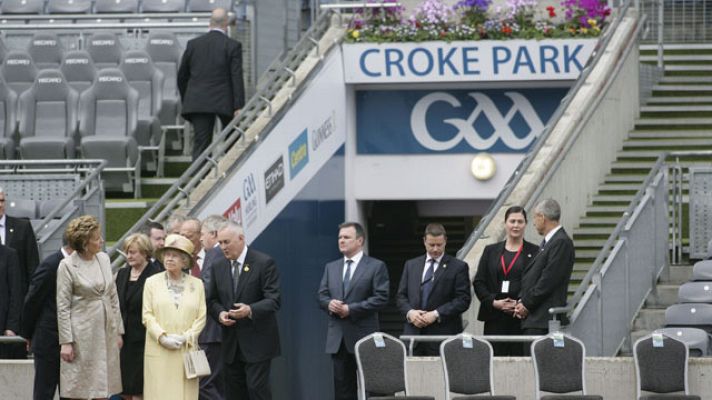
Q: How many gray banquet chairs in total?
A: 4